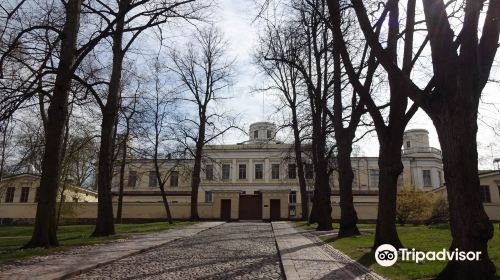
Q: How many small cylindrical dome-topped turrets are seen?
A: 2